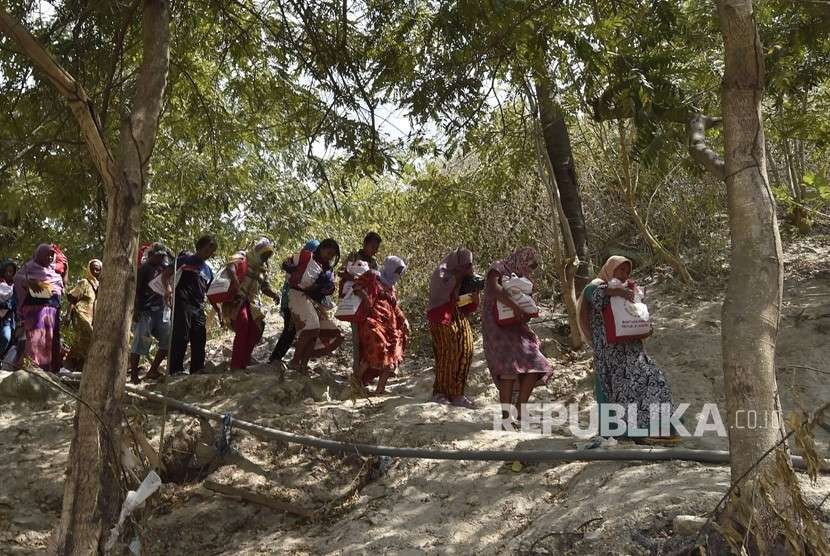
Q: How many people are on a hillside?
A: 13